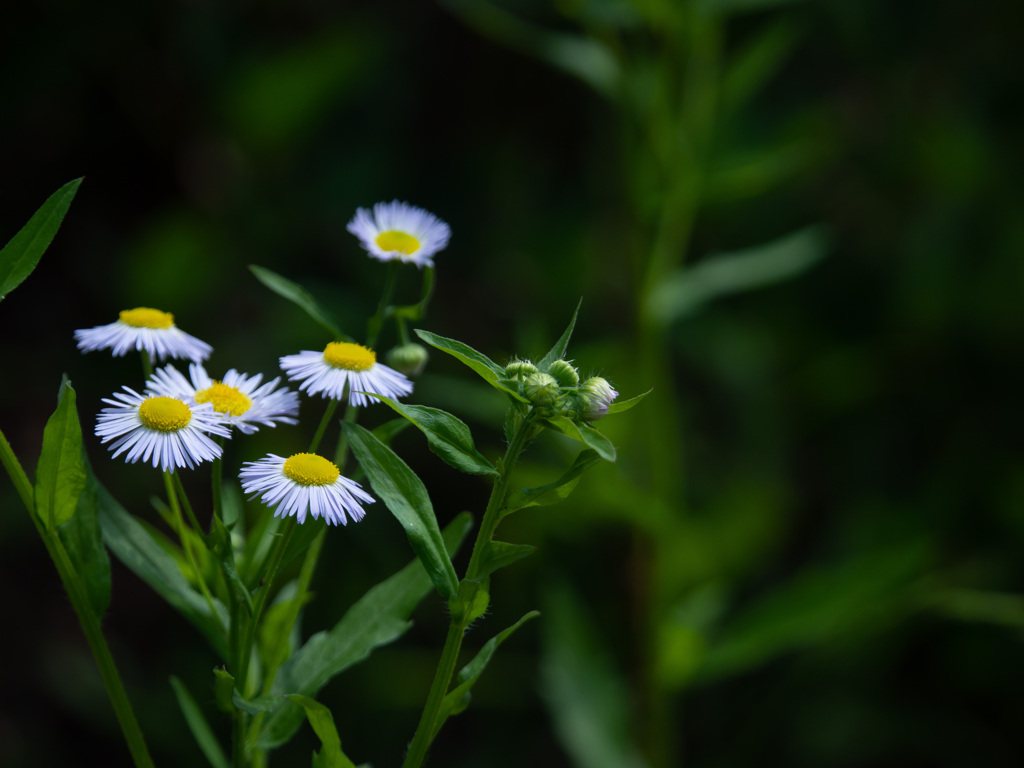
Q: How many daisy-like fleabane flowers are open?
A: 6